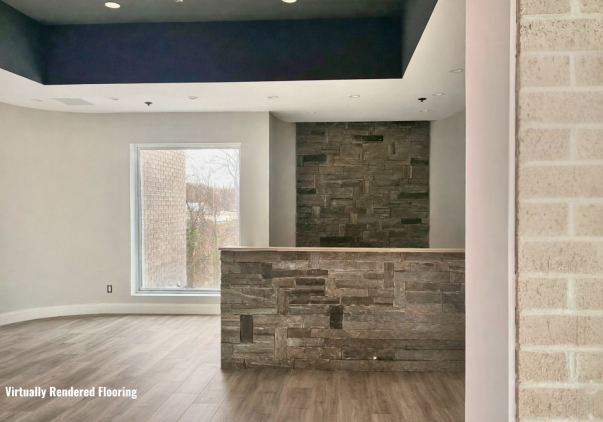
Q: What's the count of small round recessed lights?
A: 11